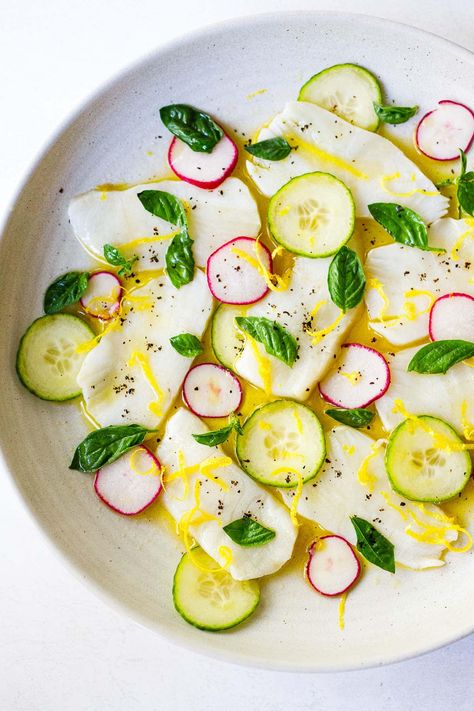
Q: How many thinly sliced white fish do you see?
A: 8